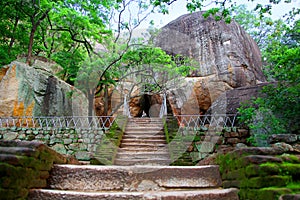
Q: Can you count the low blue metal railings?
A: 2